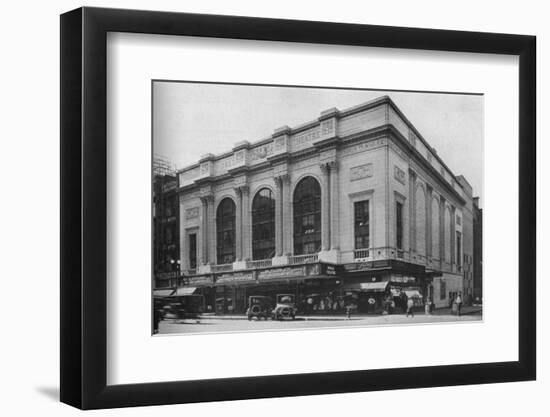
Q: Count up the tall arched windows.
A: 3